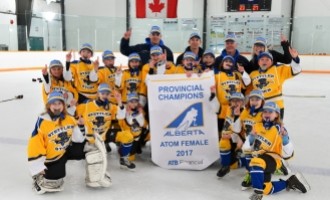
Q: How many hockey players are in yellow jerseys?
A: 15